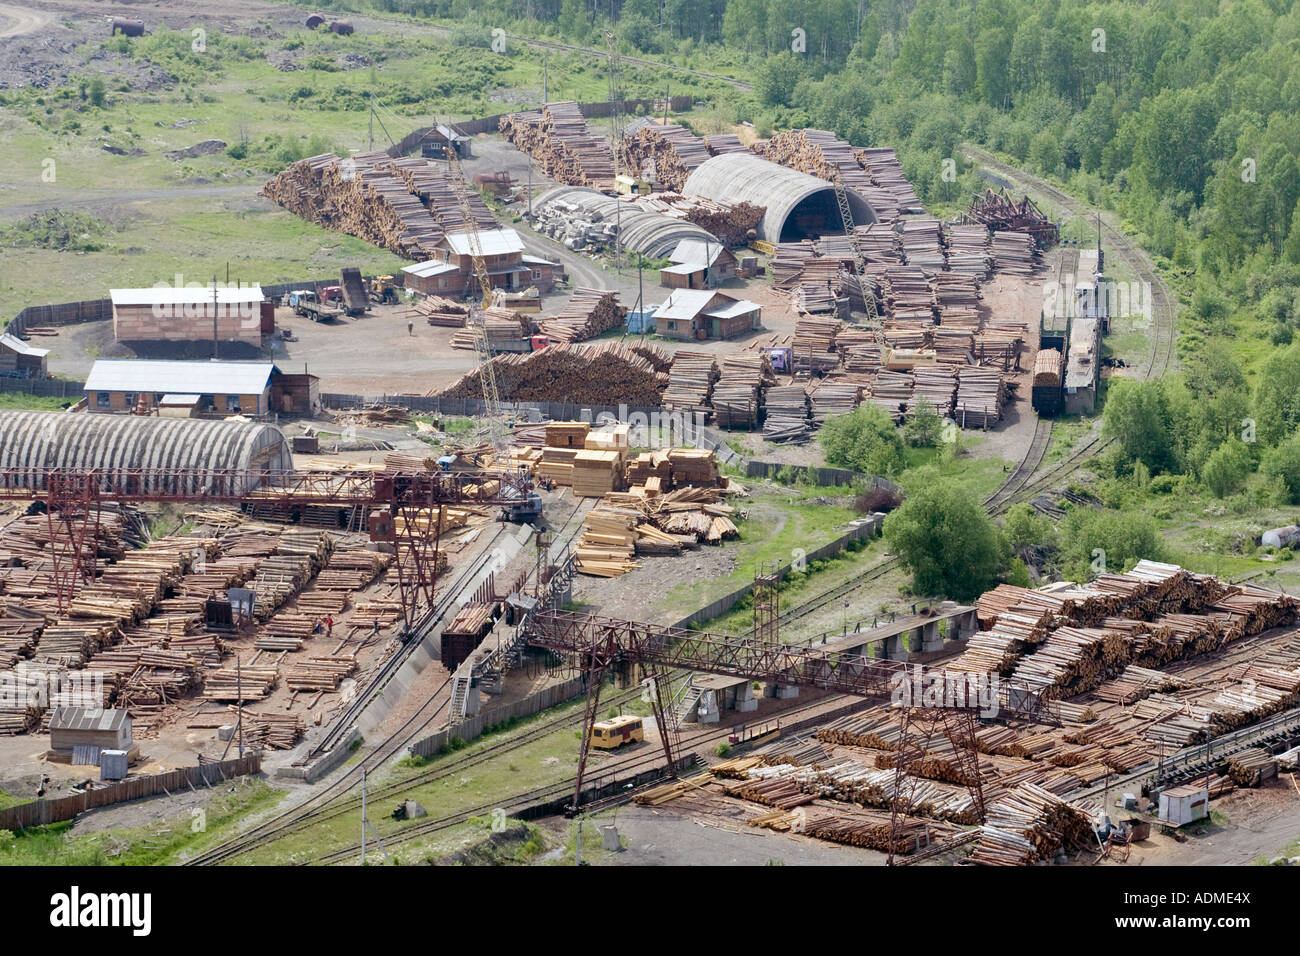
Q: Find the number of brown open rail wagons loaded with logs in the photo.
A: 1